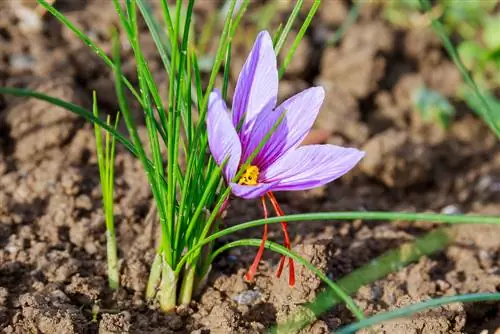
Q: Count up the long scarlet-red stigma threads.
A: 3